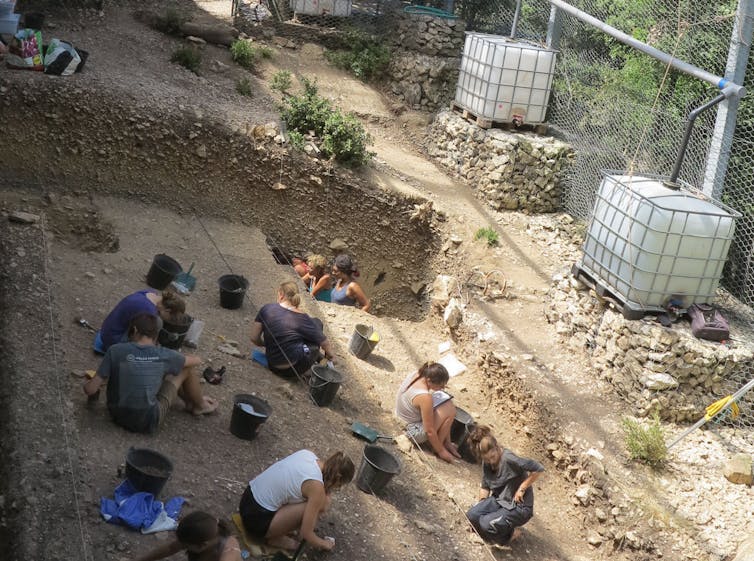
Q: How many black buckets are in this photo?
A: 9